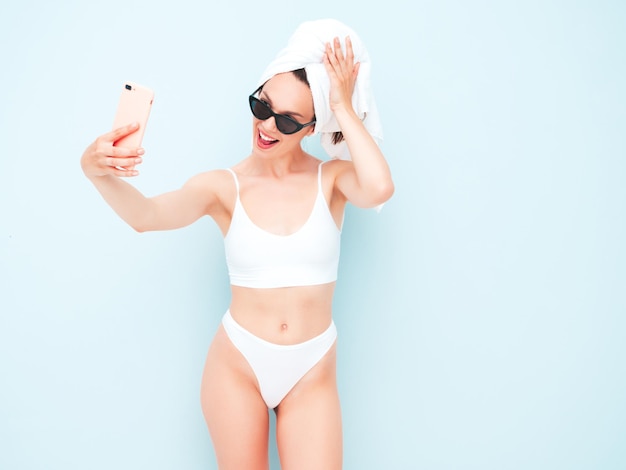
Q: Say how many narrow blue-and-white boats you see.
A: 0